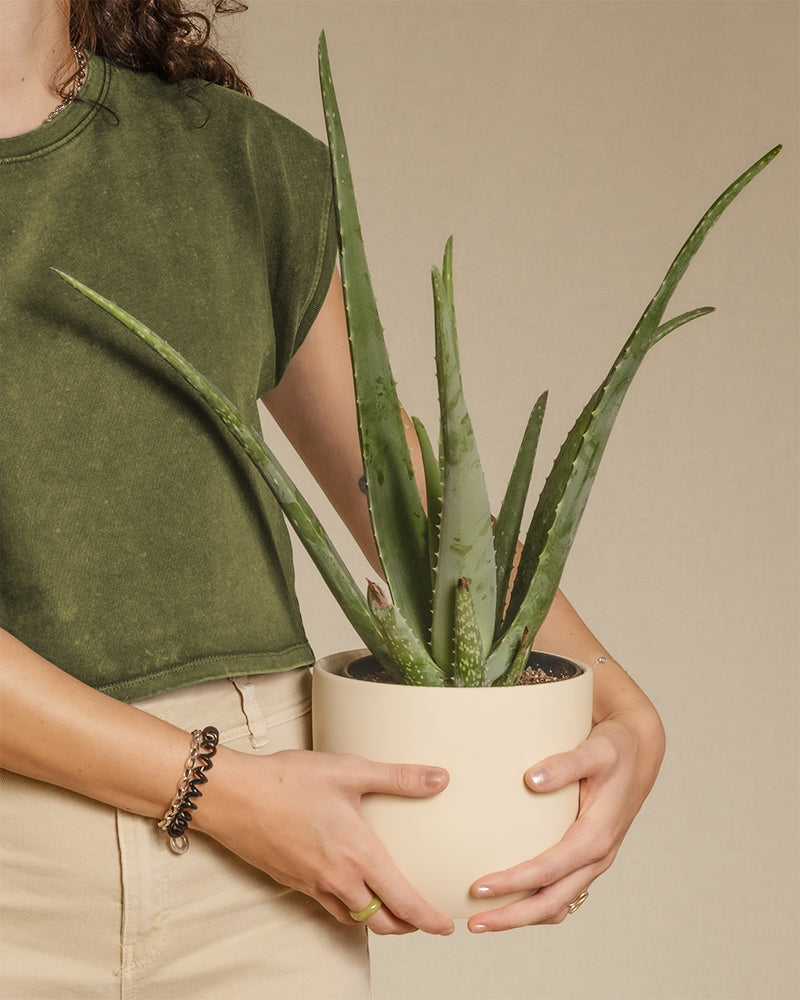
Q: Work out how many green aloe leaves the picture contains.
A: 11